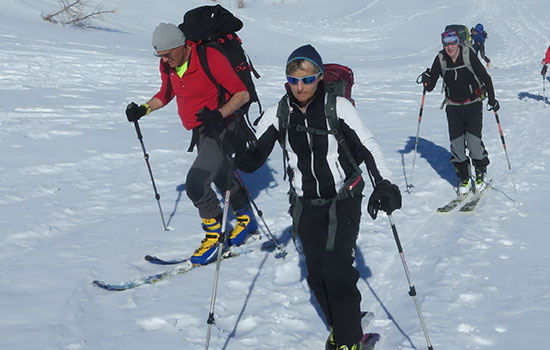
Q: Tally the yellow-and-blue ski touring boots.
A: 2